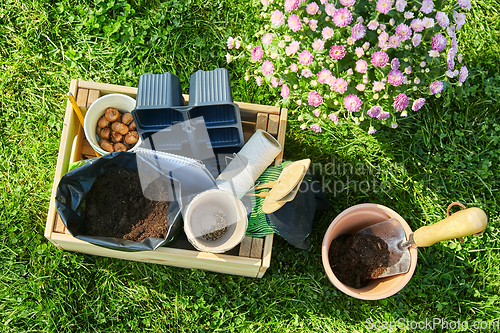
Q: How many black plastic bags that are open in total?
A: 1